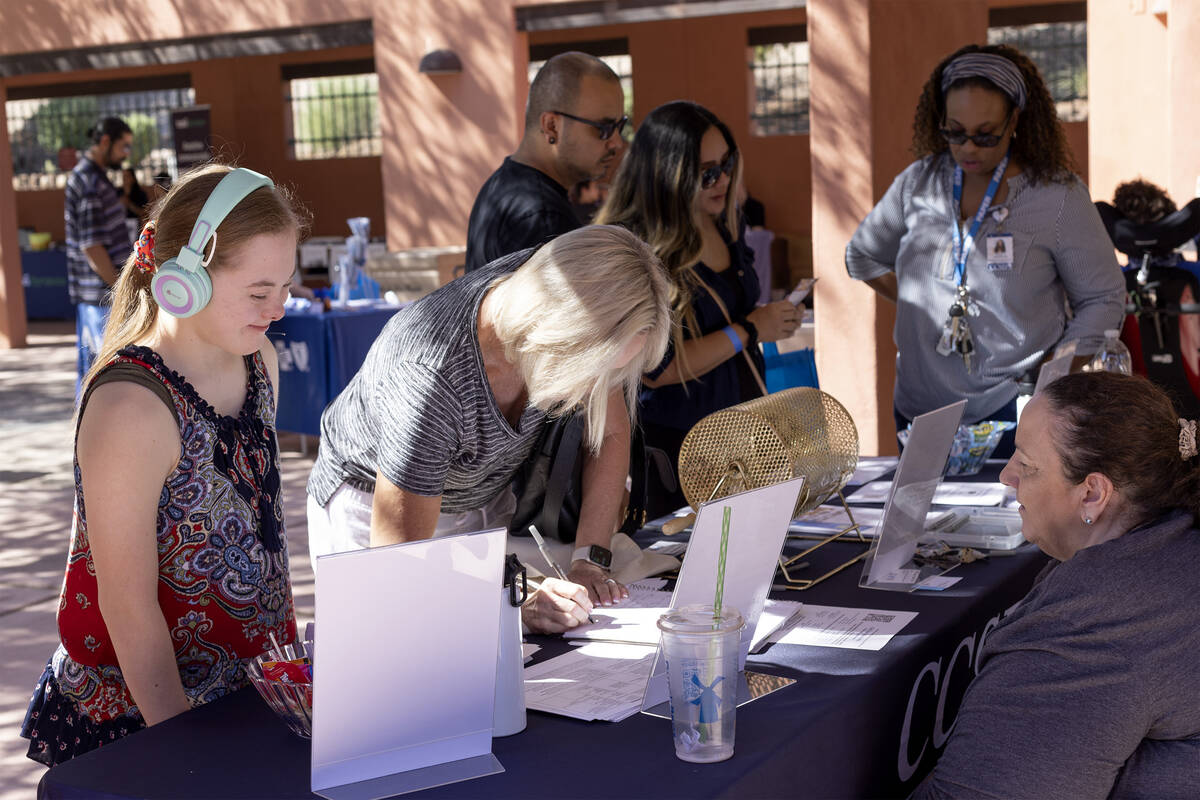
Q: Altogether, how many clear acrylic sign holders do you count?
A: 4